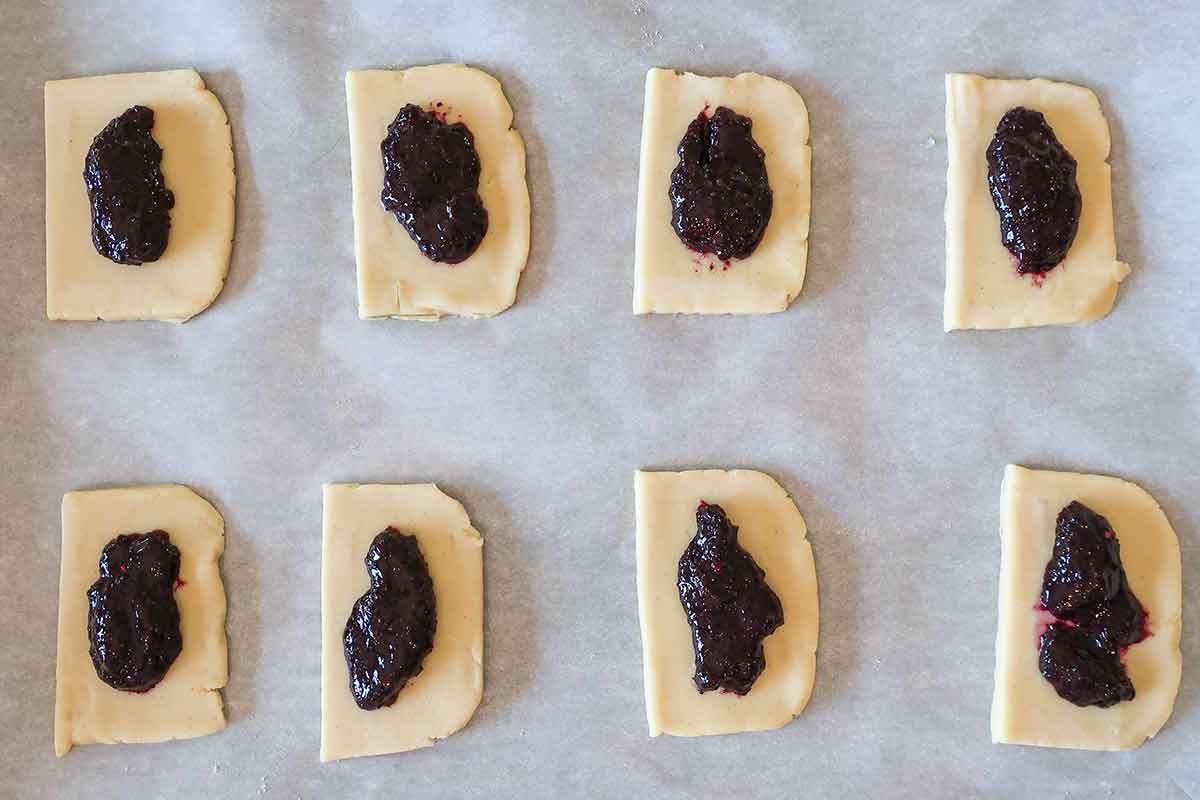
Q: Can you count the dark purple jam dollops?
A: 8